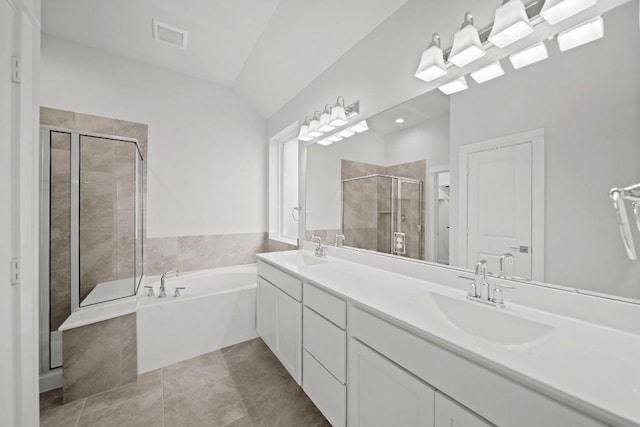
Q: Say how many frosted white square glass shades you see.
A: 8